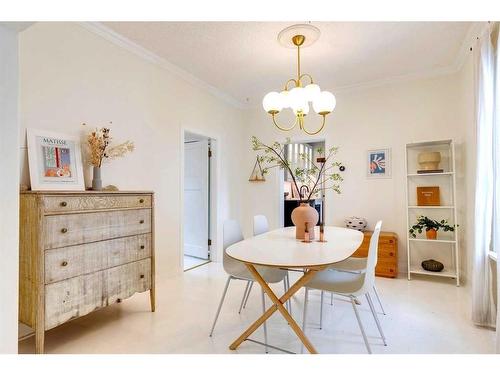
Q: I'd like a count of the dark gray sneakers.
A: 0